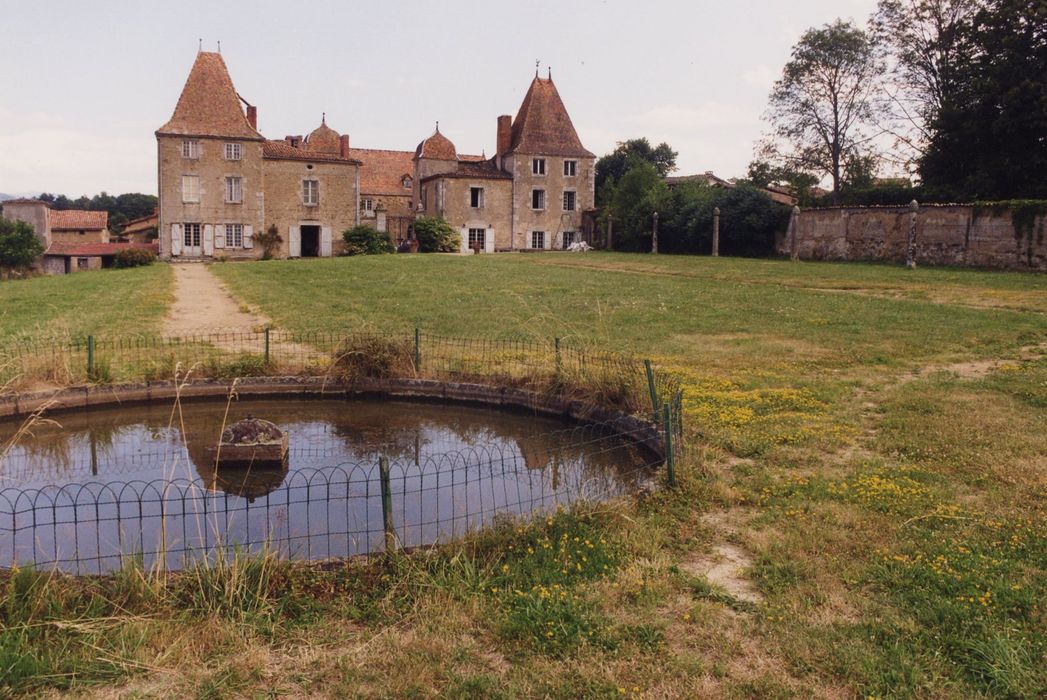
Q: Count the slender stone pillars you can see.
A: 5